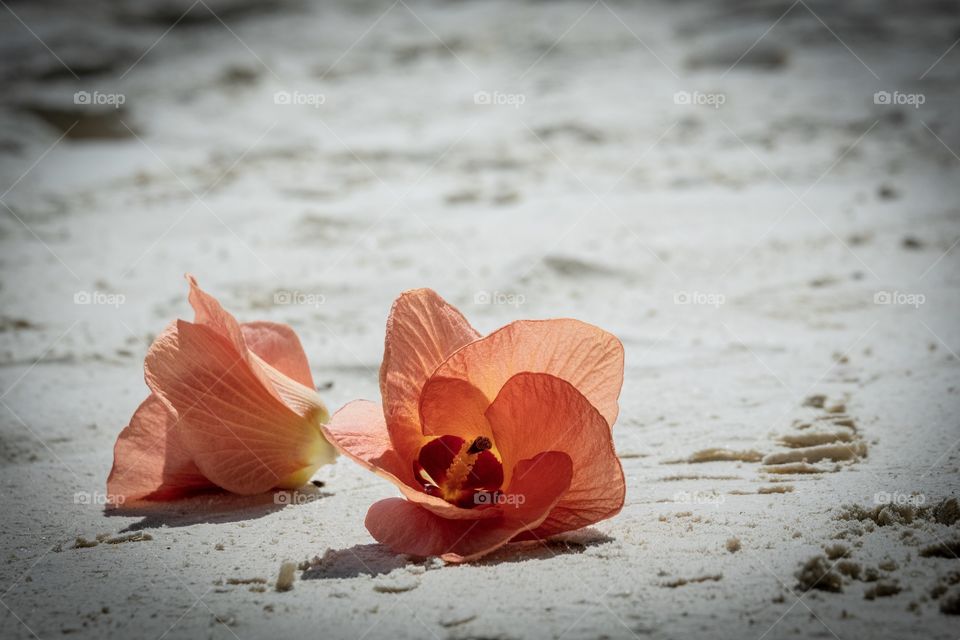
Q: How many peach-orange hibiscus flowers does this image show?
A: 2